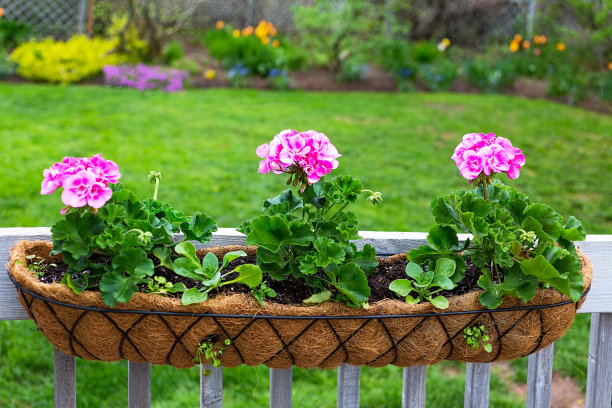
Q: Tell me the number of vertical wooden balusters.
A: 9